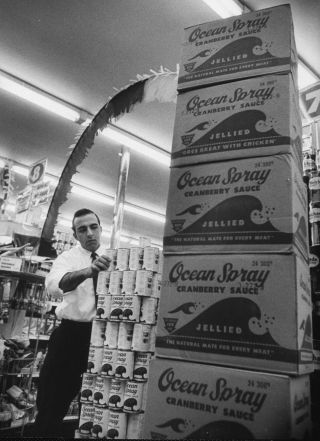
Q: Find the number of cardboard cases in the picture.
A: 5